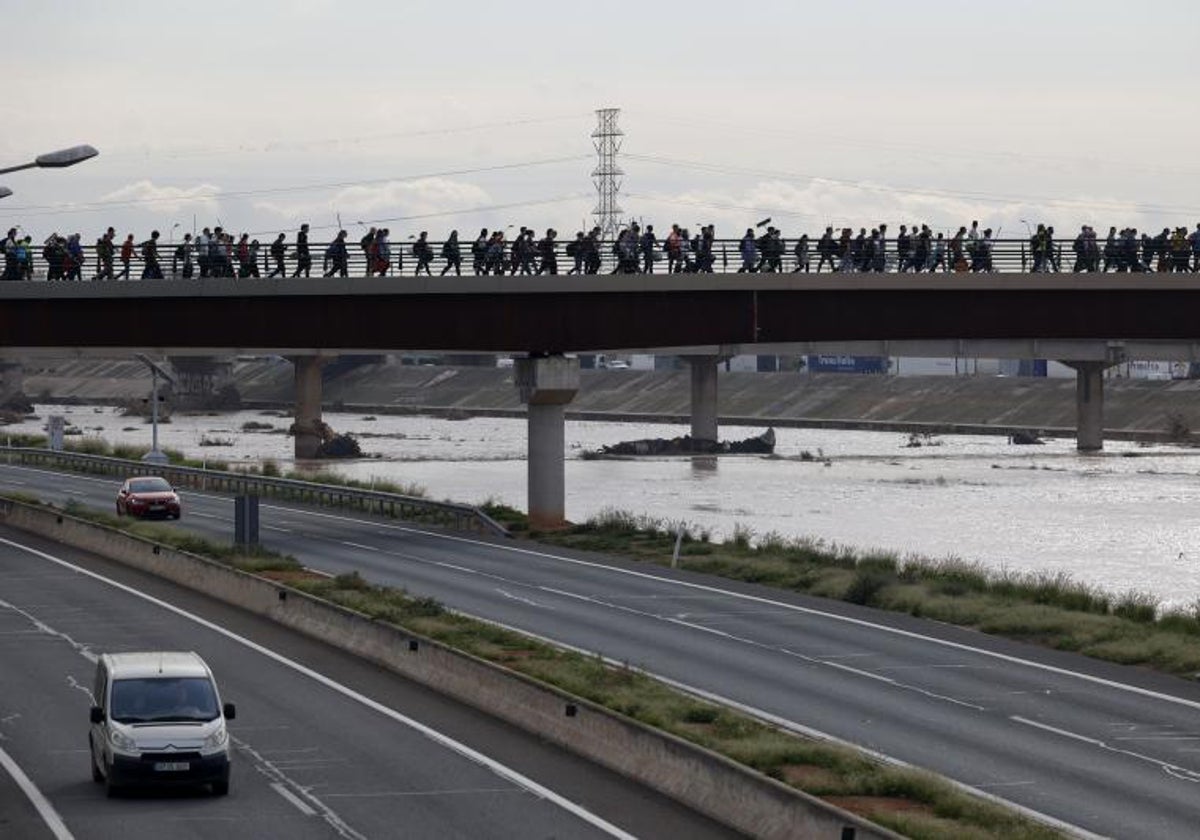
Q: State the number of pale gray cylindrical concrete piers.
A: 4